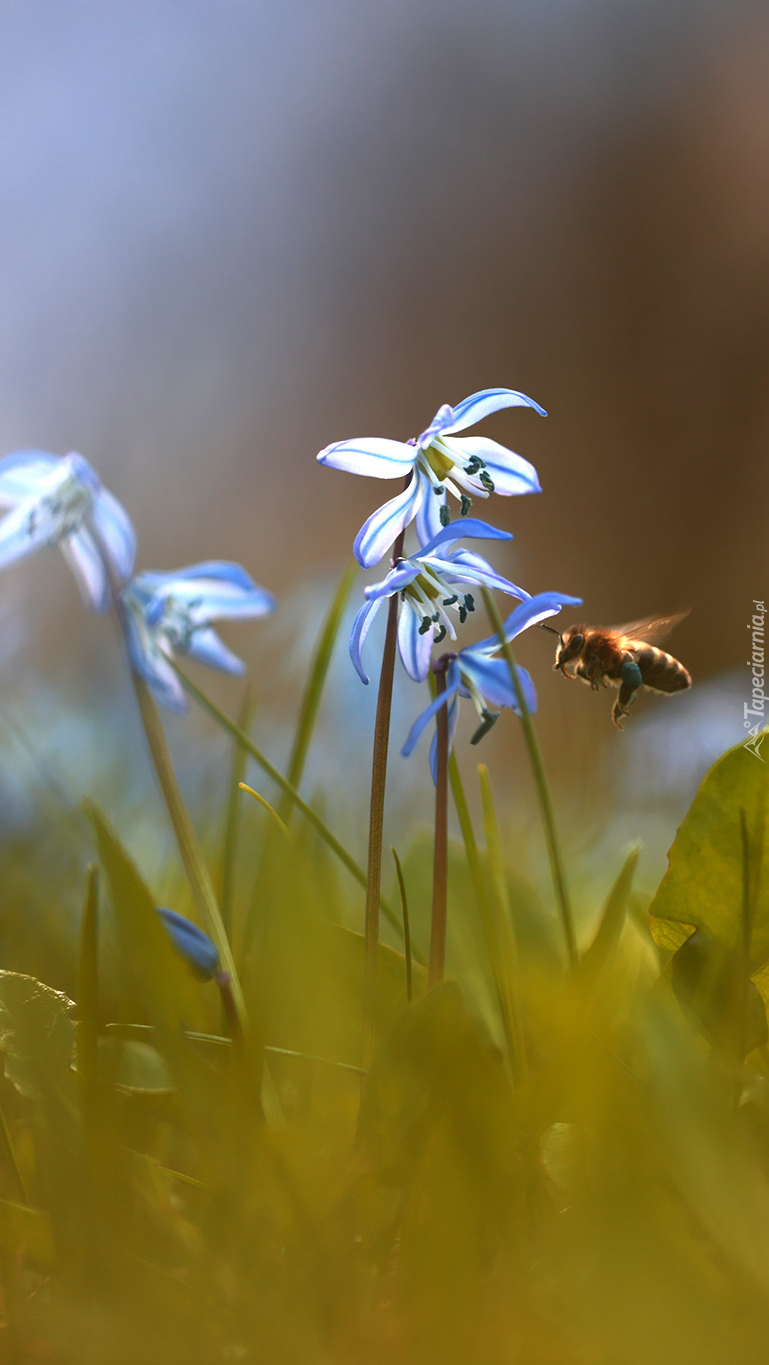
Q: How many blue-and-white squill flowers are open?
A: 5